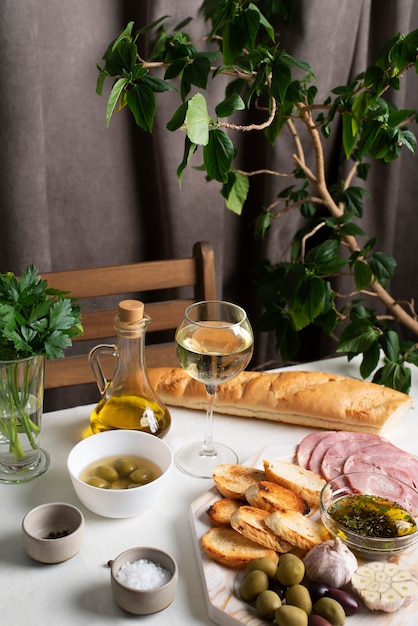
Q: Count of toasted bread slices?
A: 7